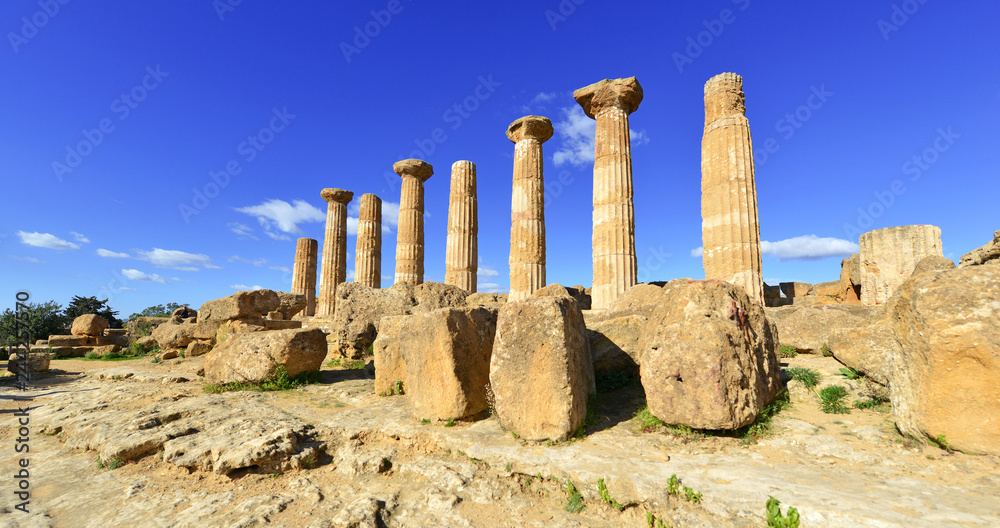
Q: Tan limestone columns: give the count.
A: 8